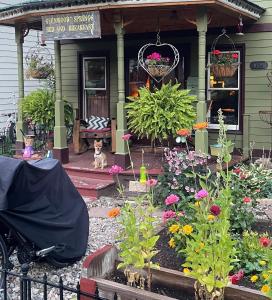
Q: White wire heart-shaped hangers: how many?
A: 1